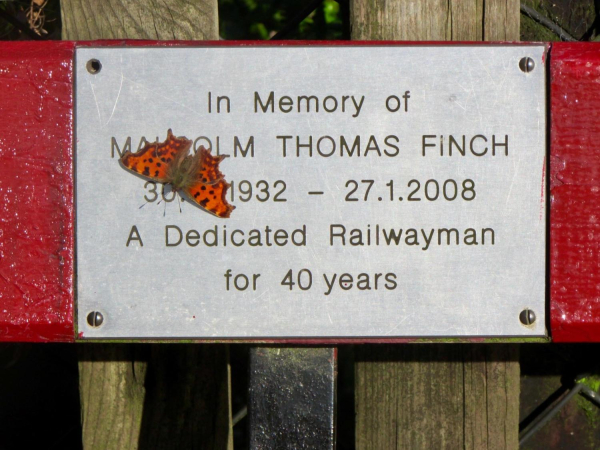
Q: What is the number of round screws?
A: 3